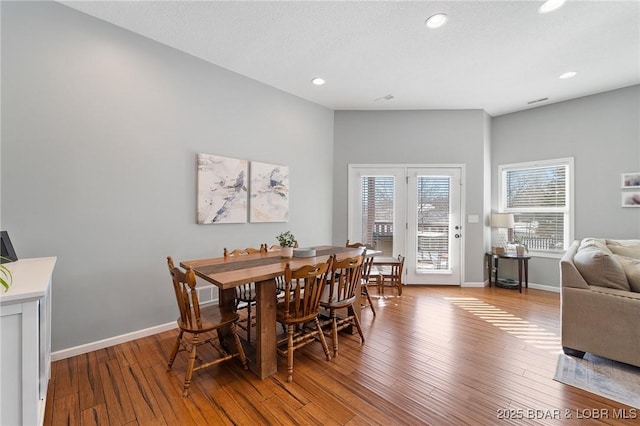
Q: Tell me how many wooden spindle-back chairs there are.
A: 6